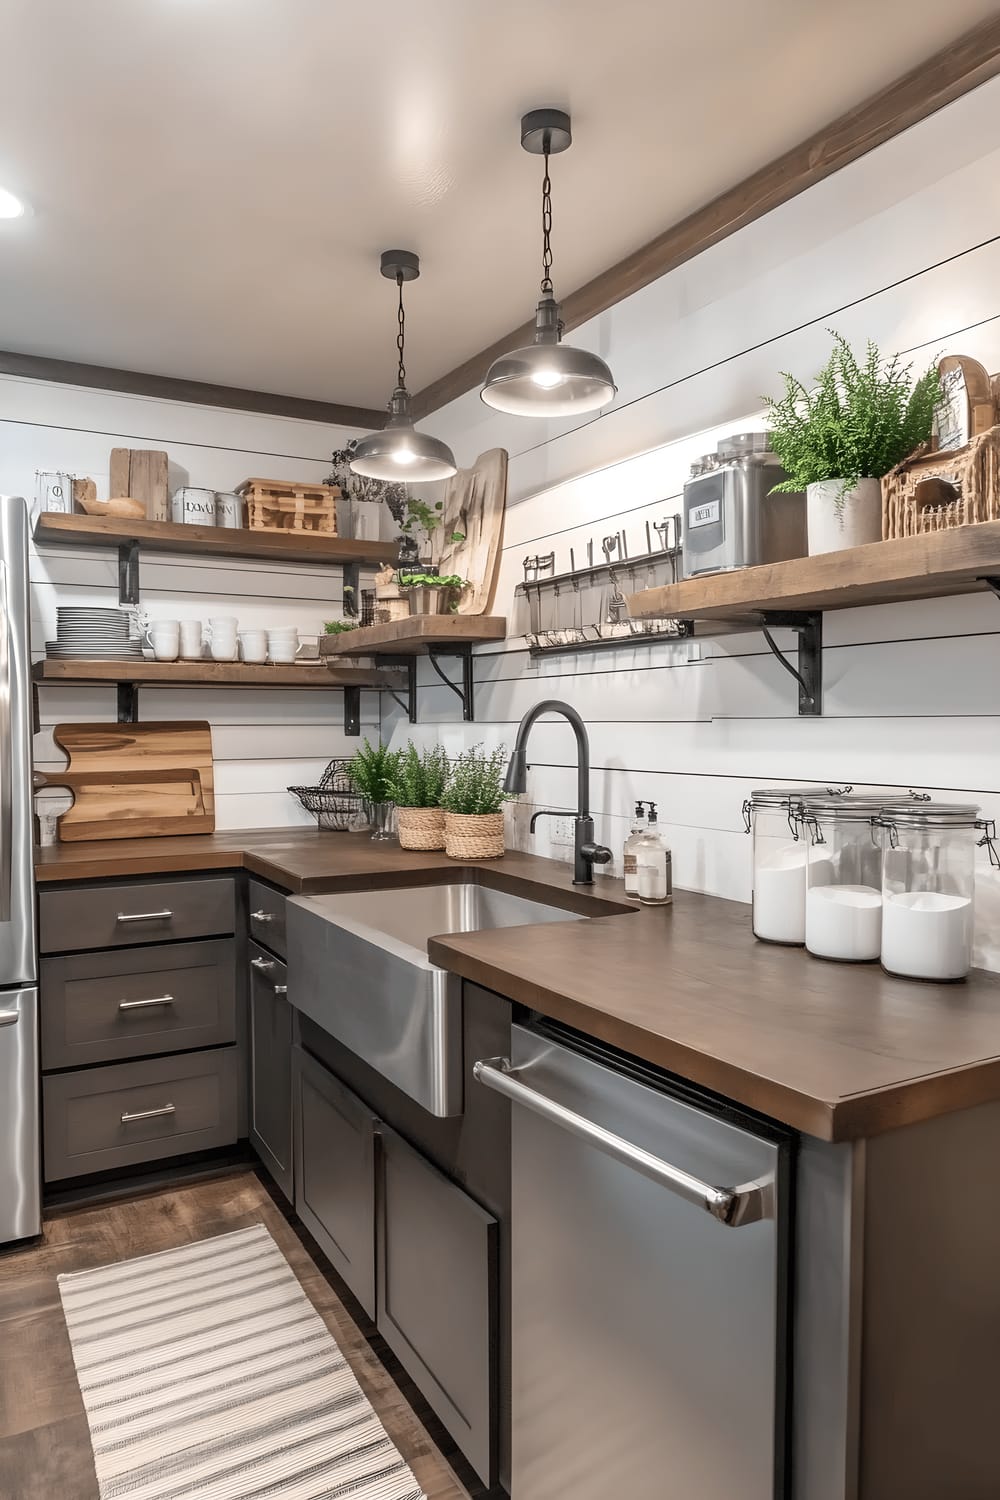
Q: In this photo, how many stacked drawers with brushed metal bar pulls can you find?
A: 3